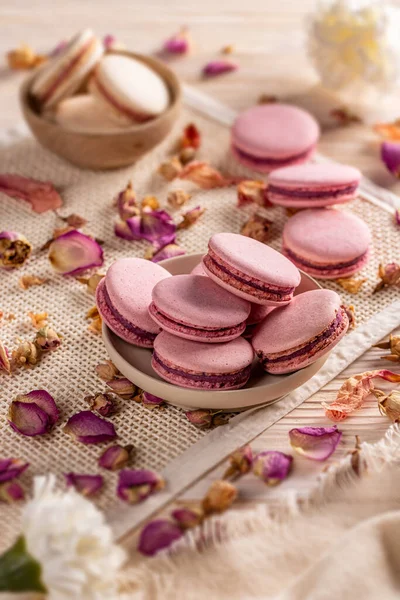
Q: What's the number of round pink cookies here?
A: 9